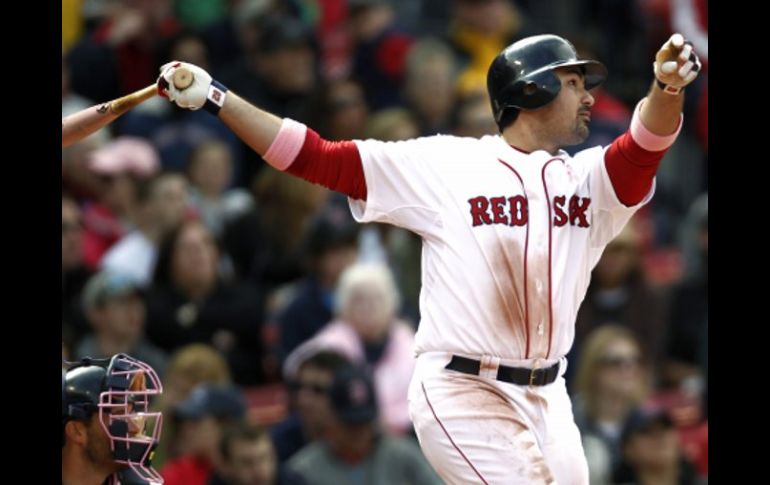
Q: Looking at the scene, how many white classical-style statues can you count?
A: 0